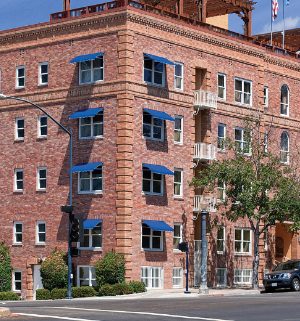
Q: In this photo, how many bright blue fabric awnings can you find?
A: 8